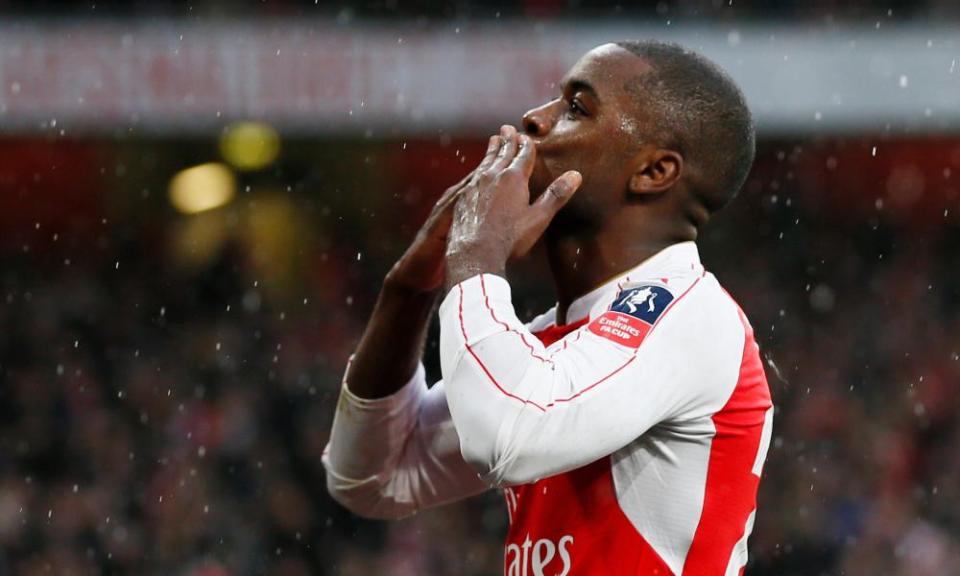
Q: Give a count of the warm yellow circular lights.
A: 2